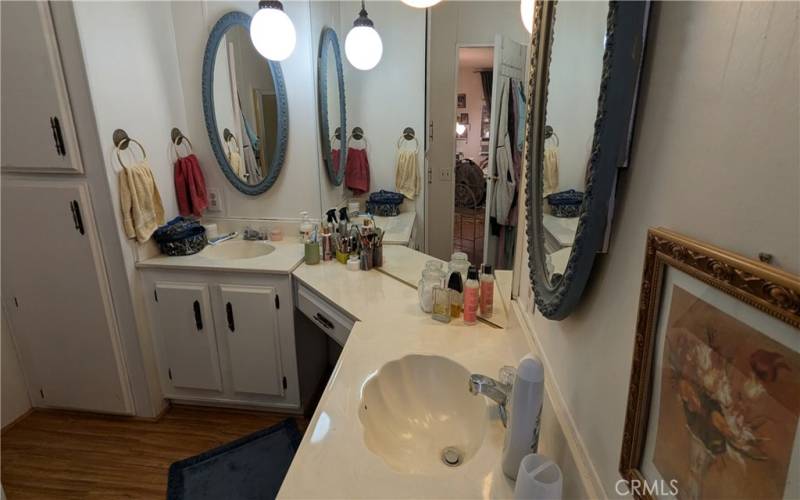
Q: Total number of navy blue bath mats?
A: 1